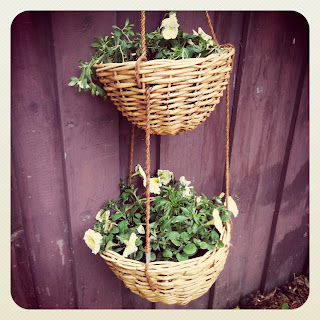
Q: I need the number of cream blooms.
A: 11